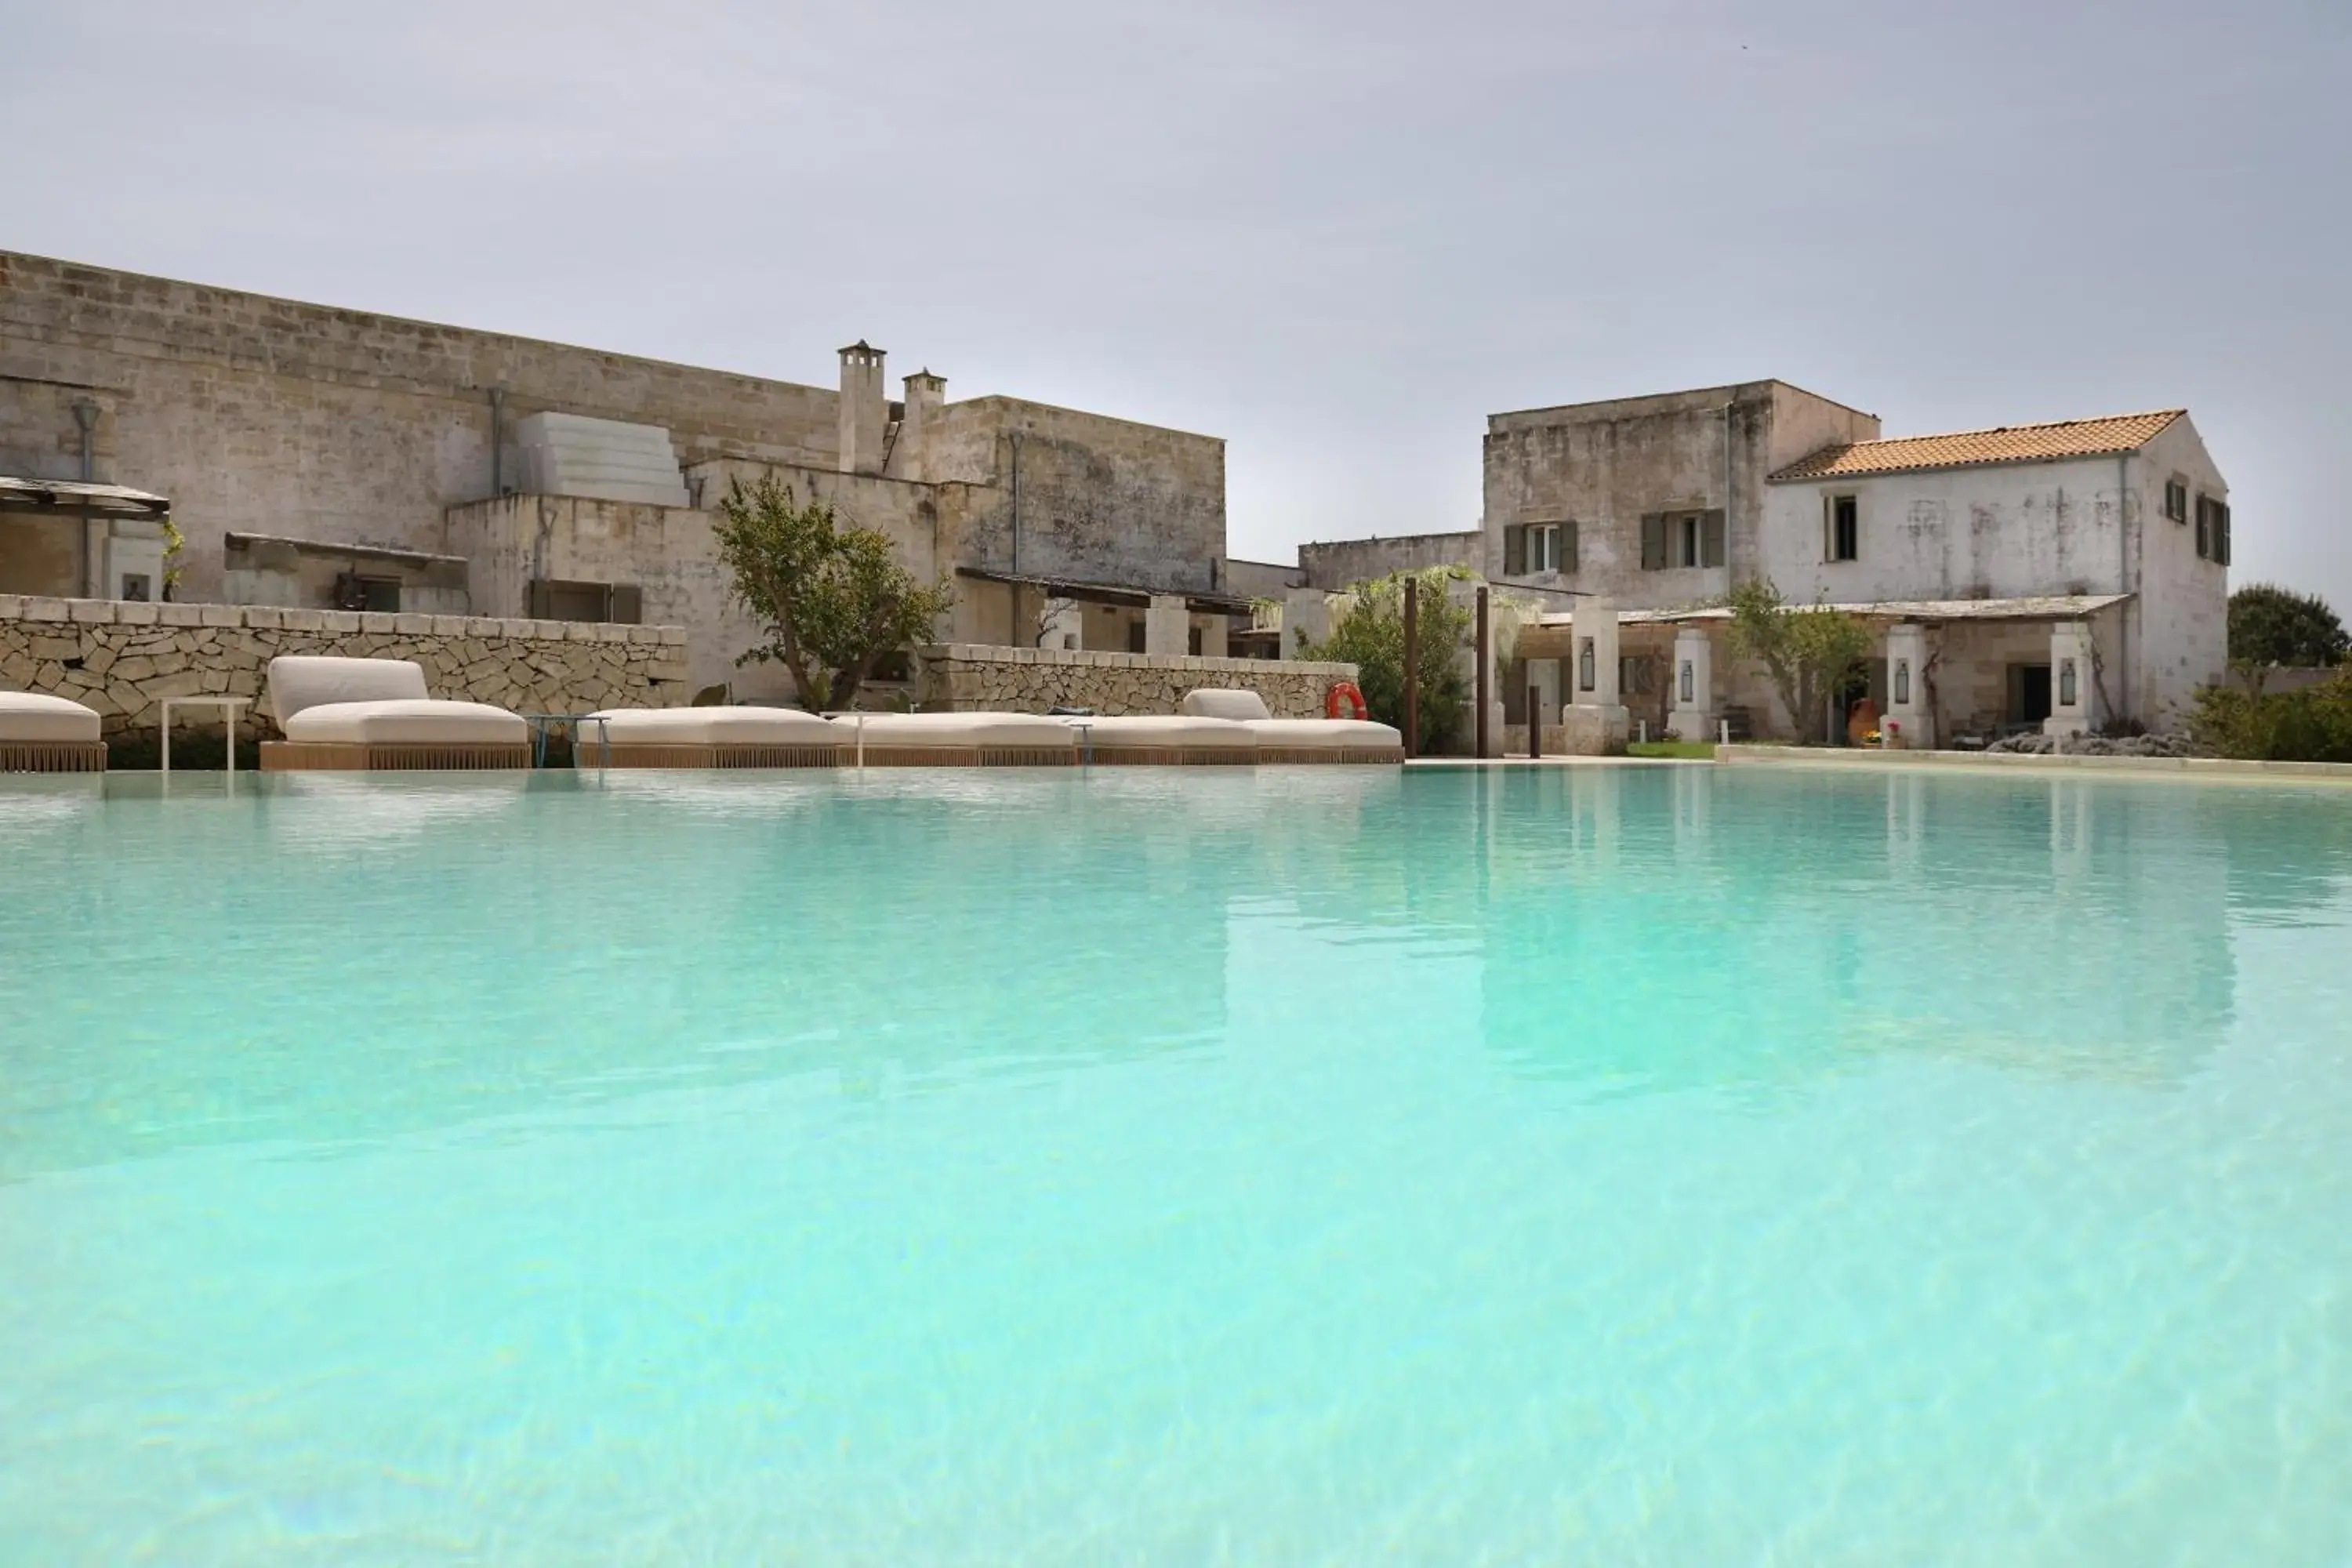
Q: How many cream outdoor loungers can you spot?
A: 6